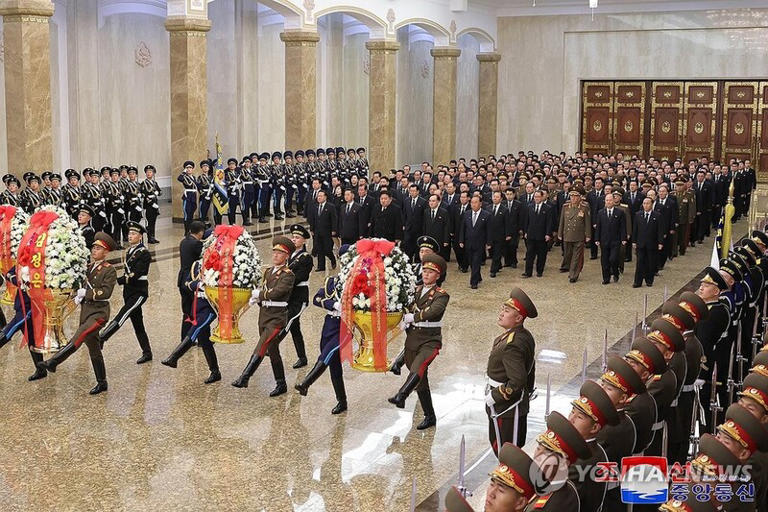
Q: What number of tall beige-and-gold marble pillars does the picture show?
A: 6